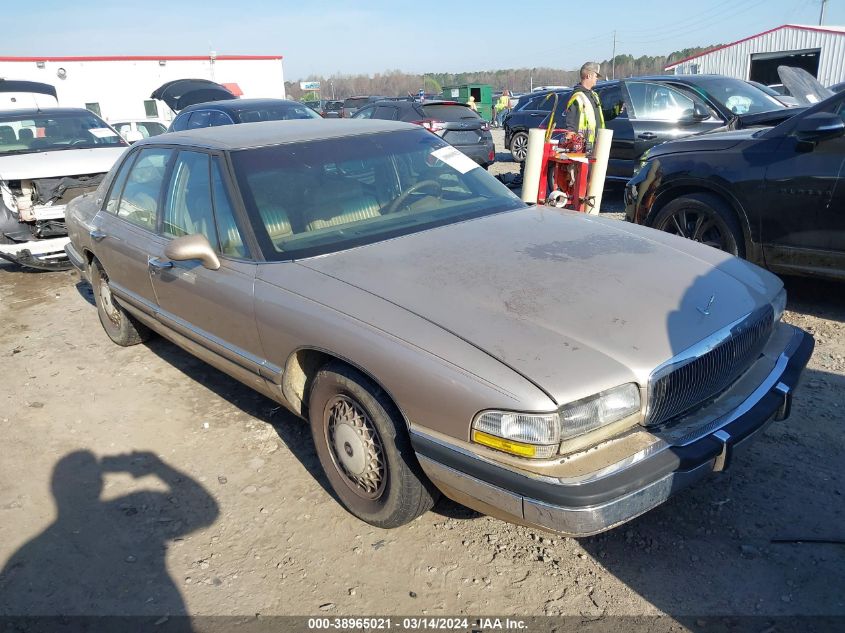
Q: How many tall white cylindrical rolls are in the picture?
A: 2